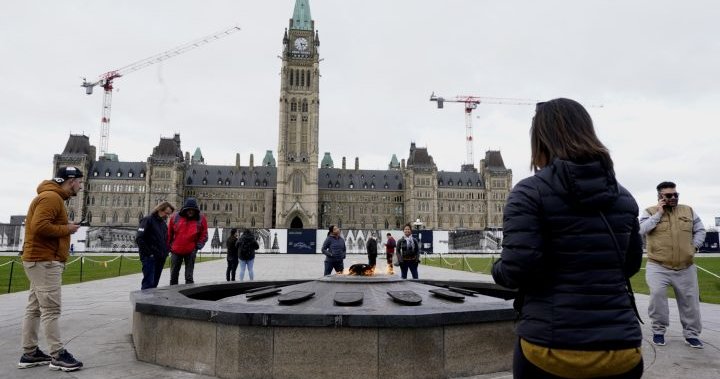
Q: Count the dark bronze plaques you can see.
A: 7